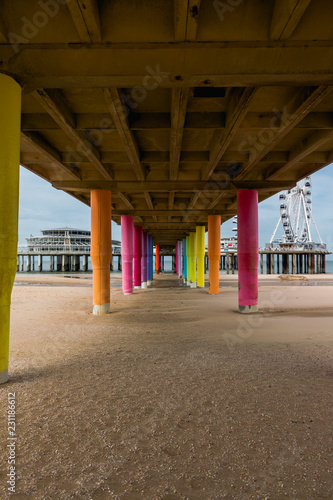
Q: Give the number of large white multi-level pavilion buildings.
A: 1